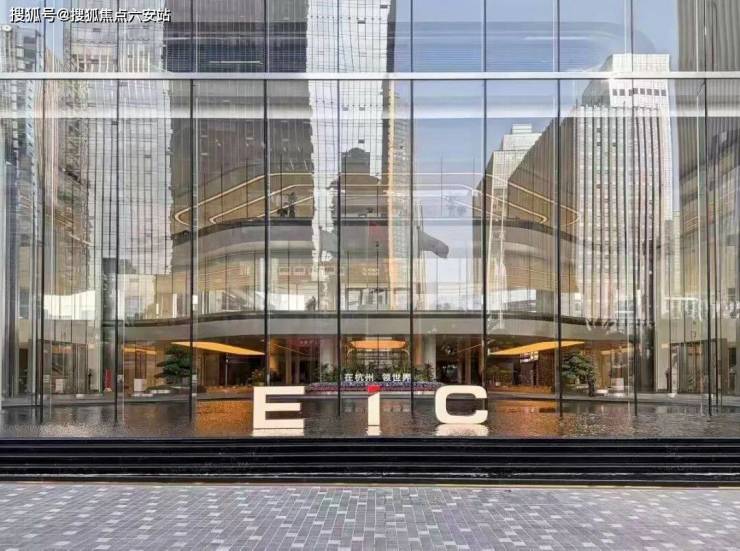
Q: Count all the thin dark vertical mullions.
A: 10